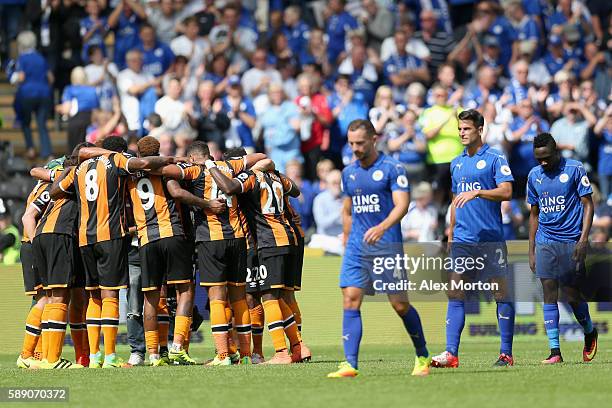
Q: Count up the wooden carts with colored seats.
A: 0